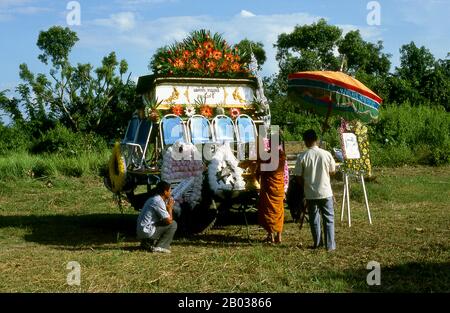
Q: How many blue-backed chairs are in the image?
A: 6